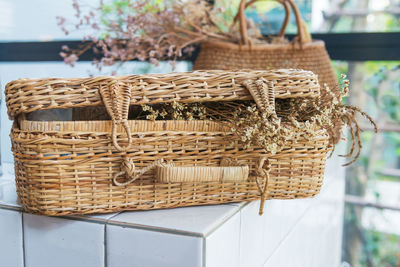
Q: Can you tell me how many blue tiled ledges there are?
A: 0